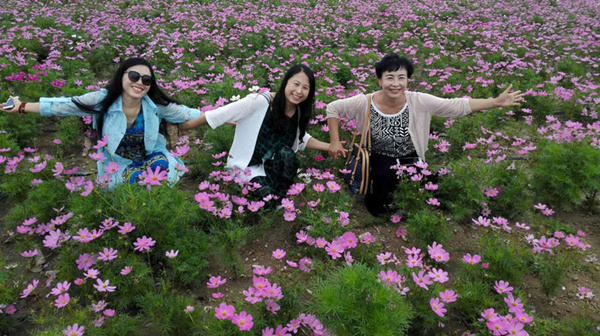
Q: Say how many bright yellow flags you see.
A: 0